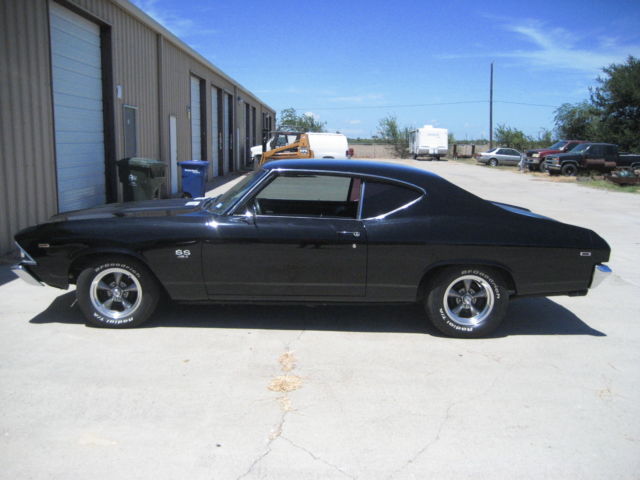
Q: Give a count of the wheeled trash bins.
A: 2